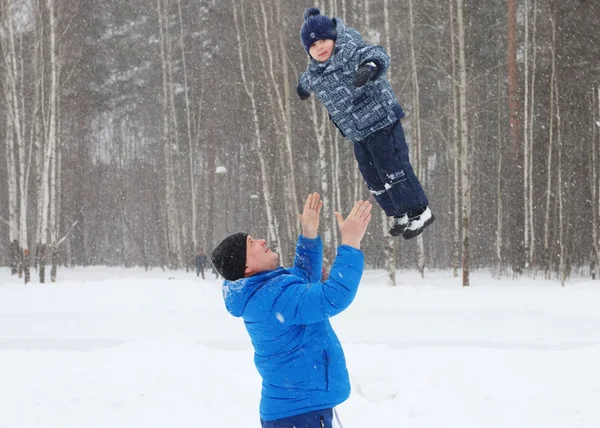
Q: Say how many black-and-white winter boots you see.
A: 2